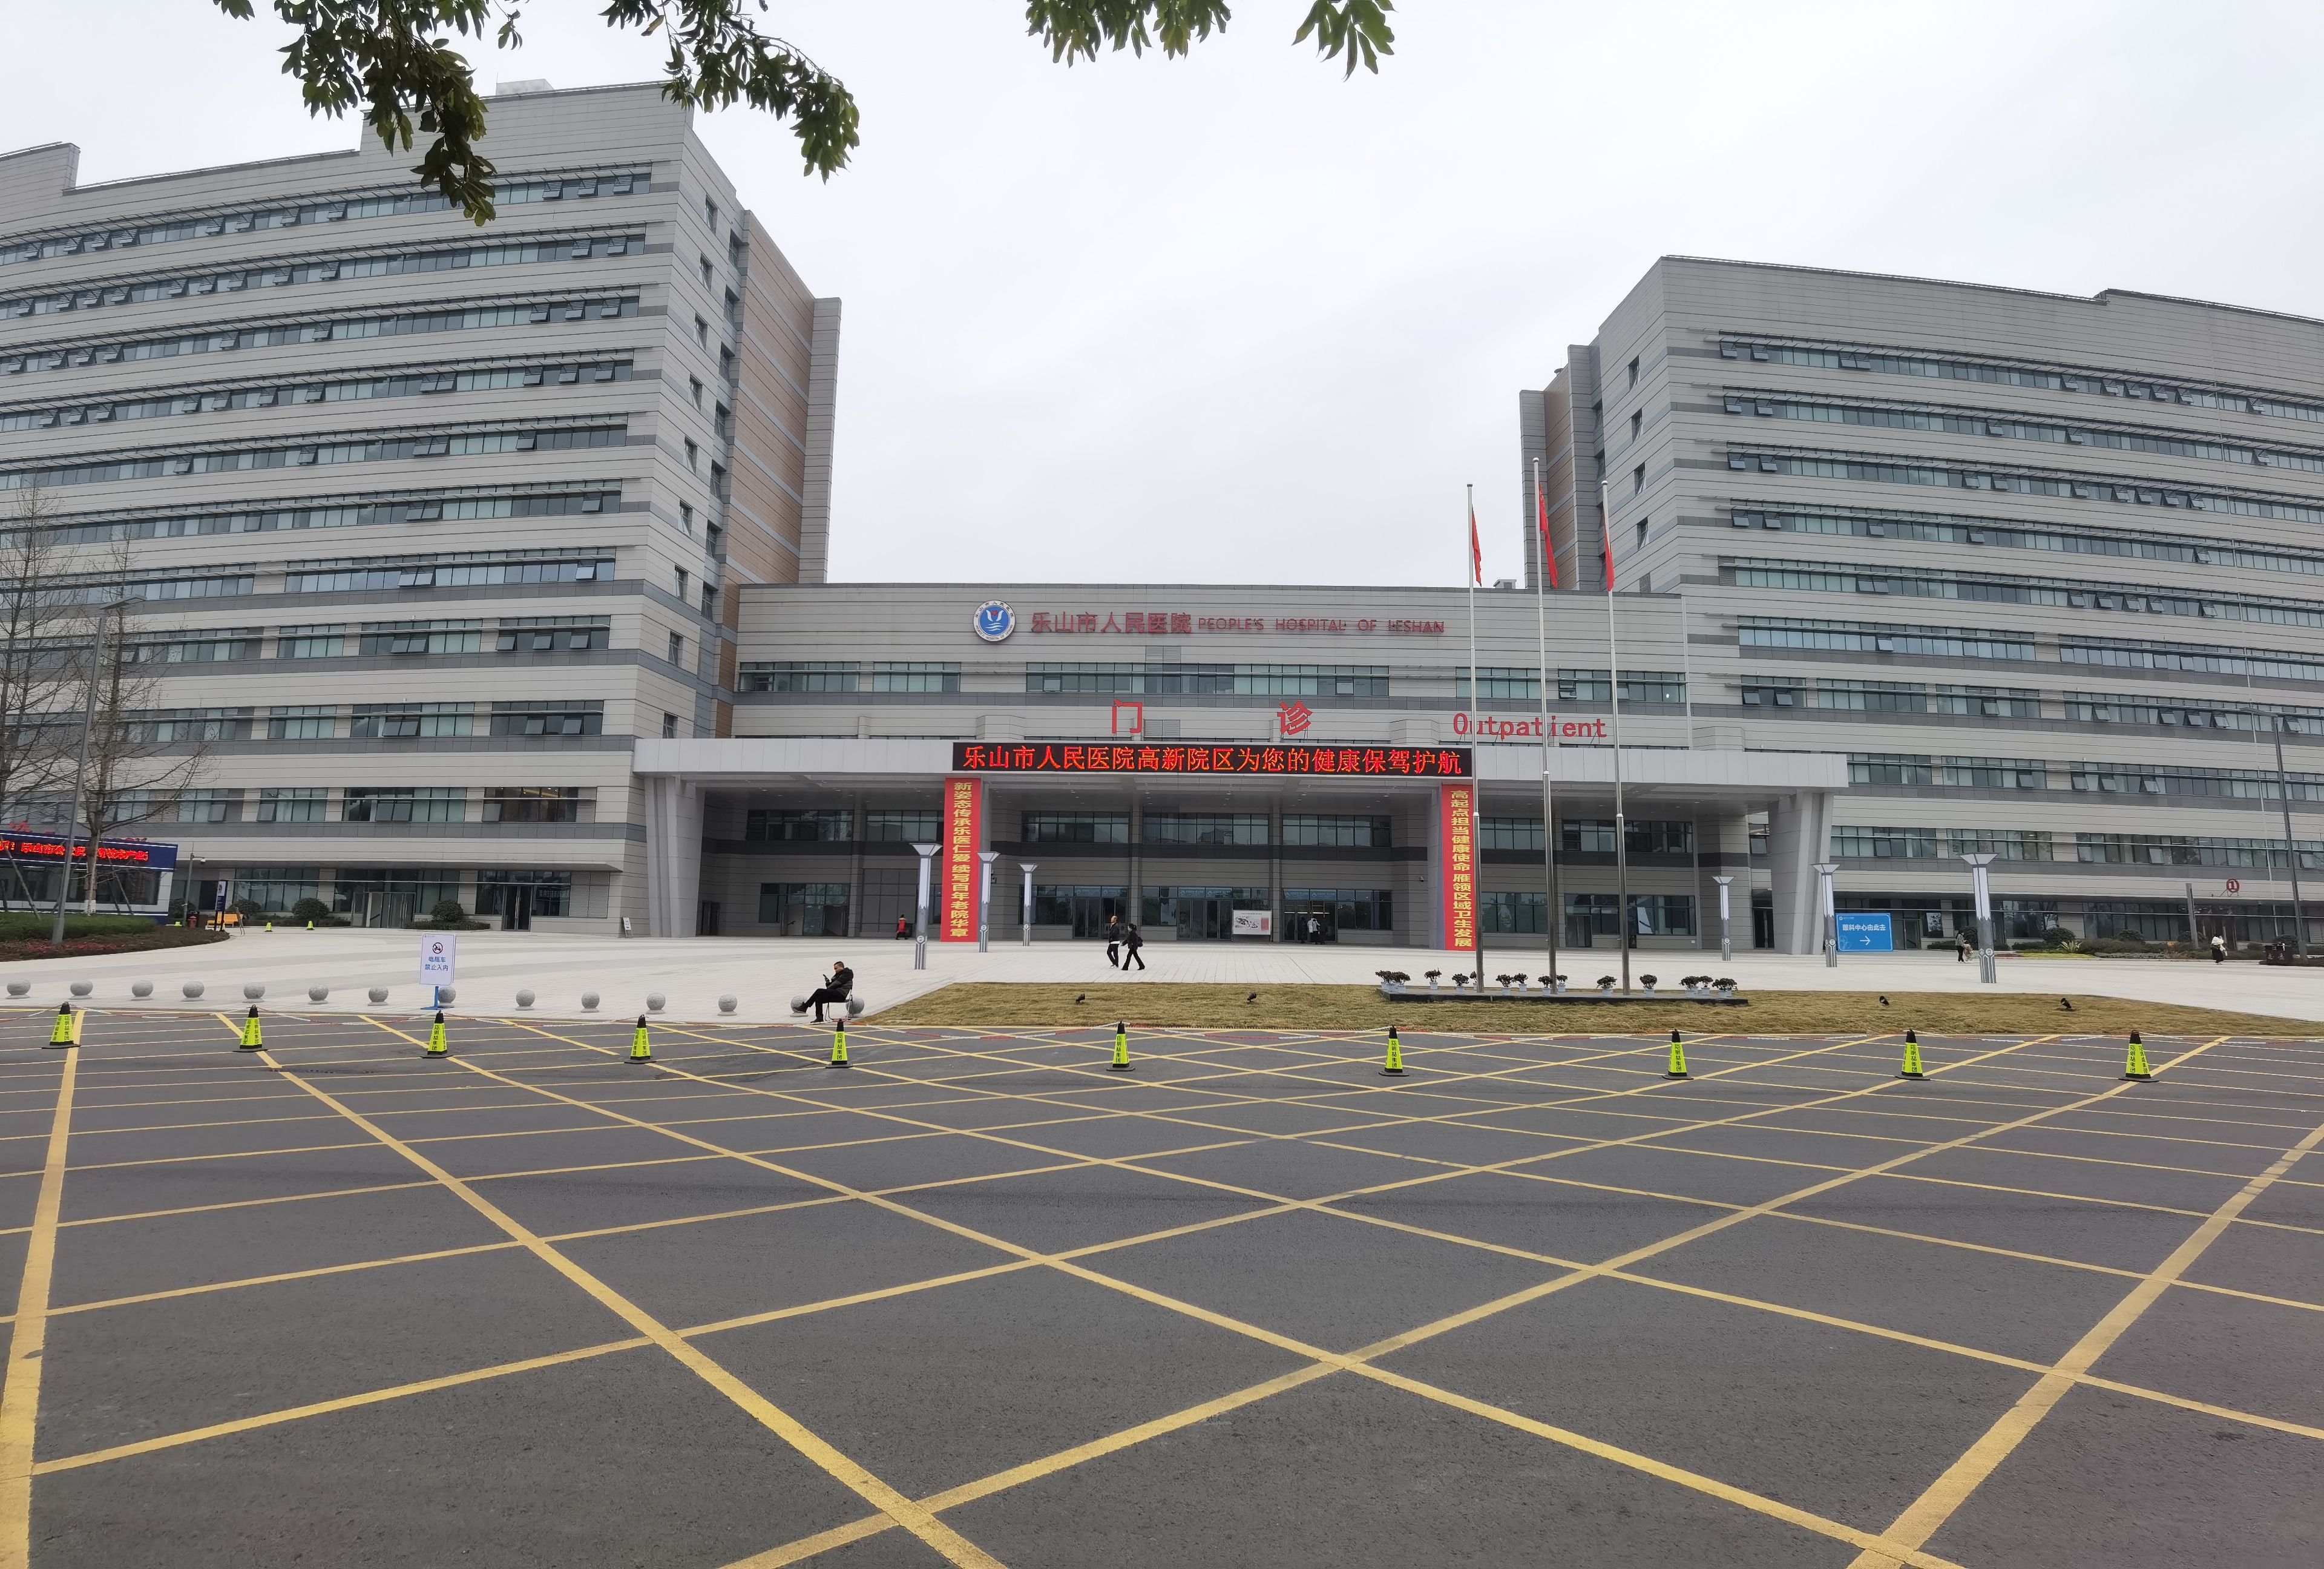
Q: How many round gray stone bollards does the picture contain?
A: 14